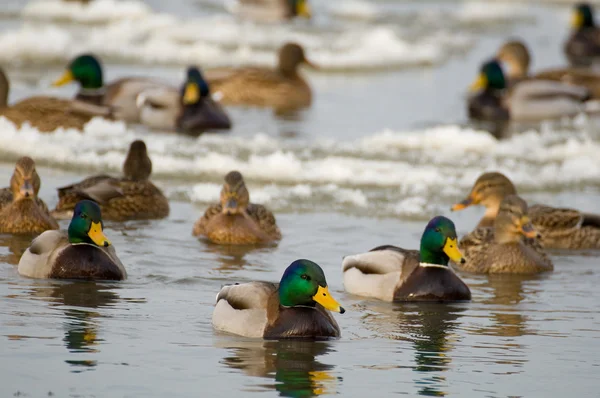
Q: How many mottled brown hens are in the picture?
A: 8